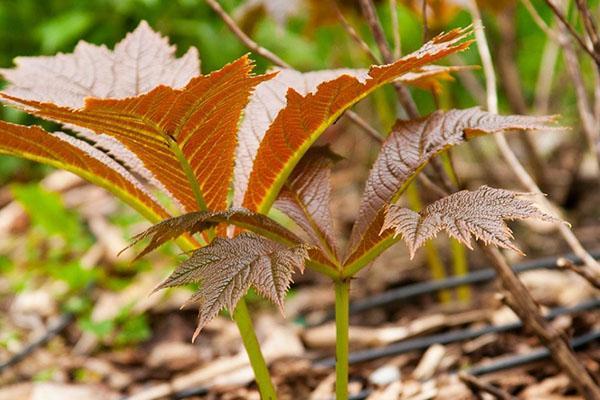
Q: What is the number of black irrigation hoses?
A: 3